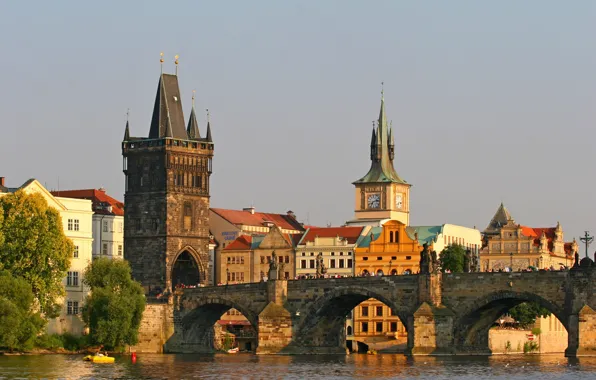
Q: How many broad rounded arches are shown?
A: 3